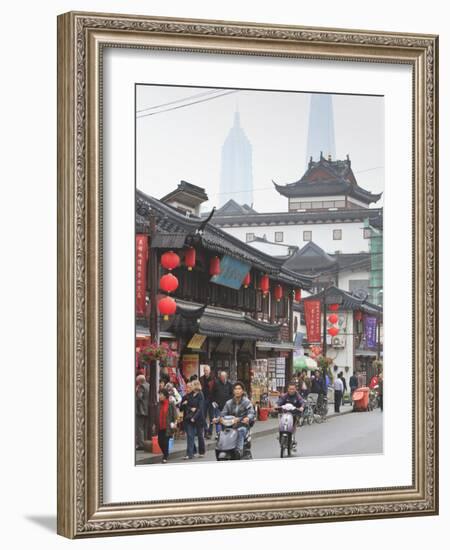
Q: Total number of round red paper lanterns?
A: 6